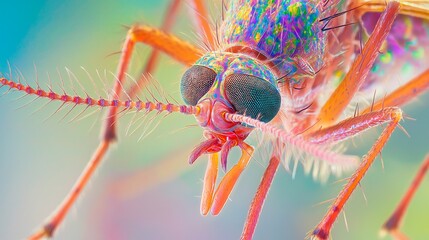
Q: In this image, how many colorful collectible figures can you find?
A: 0